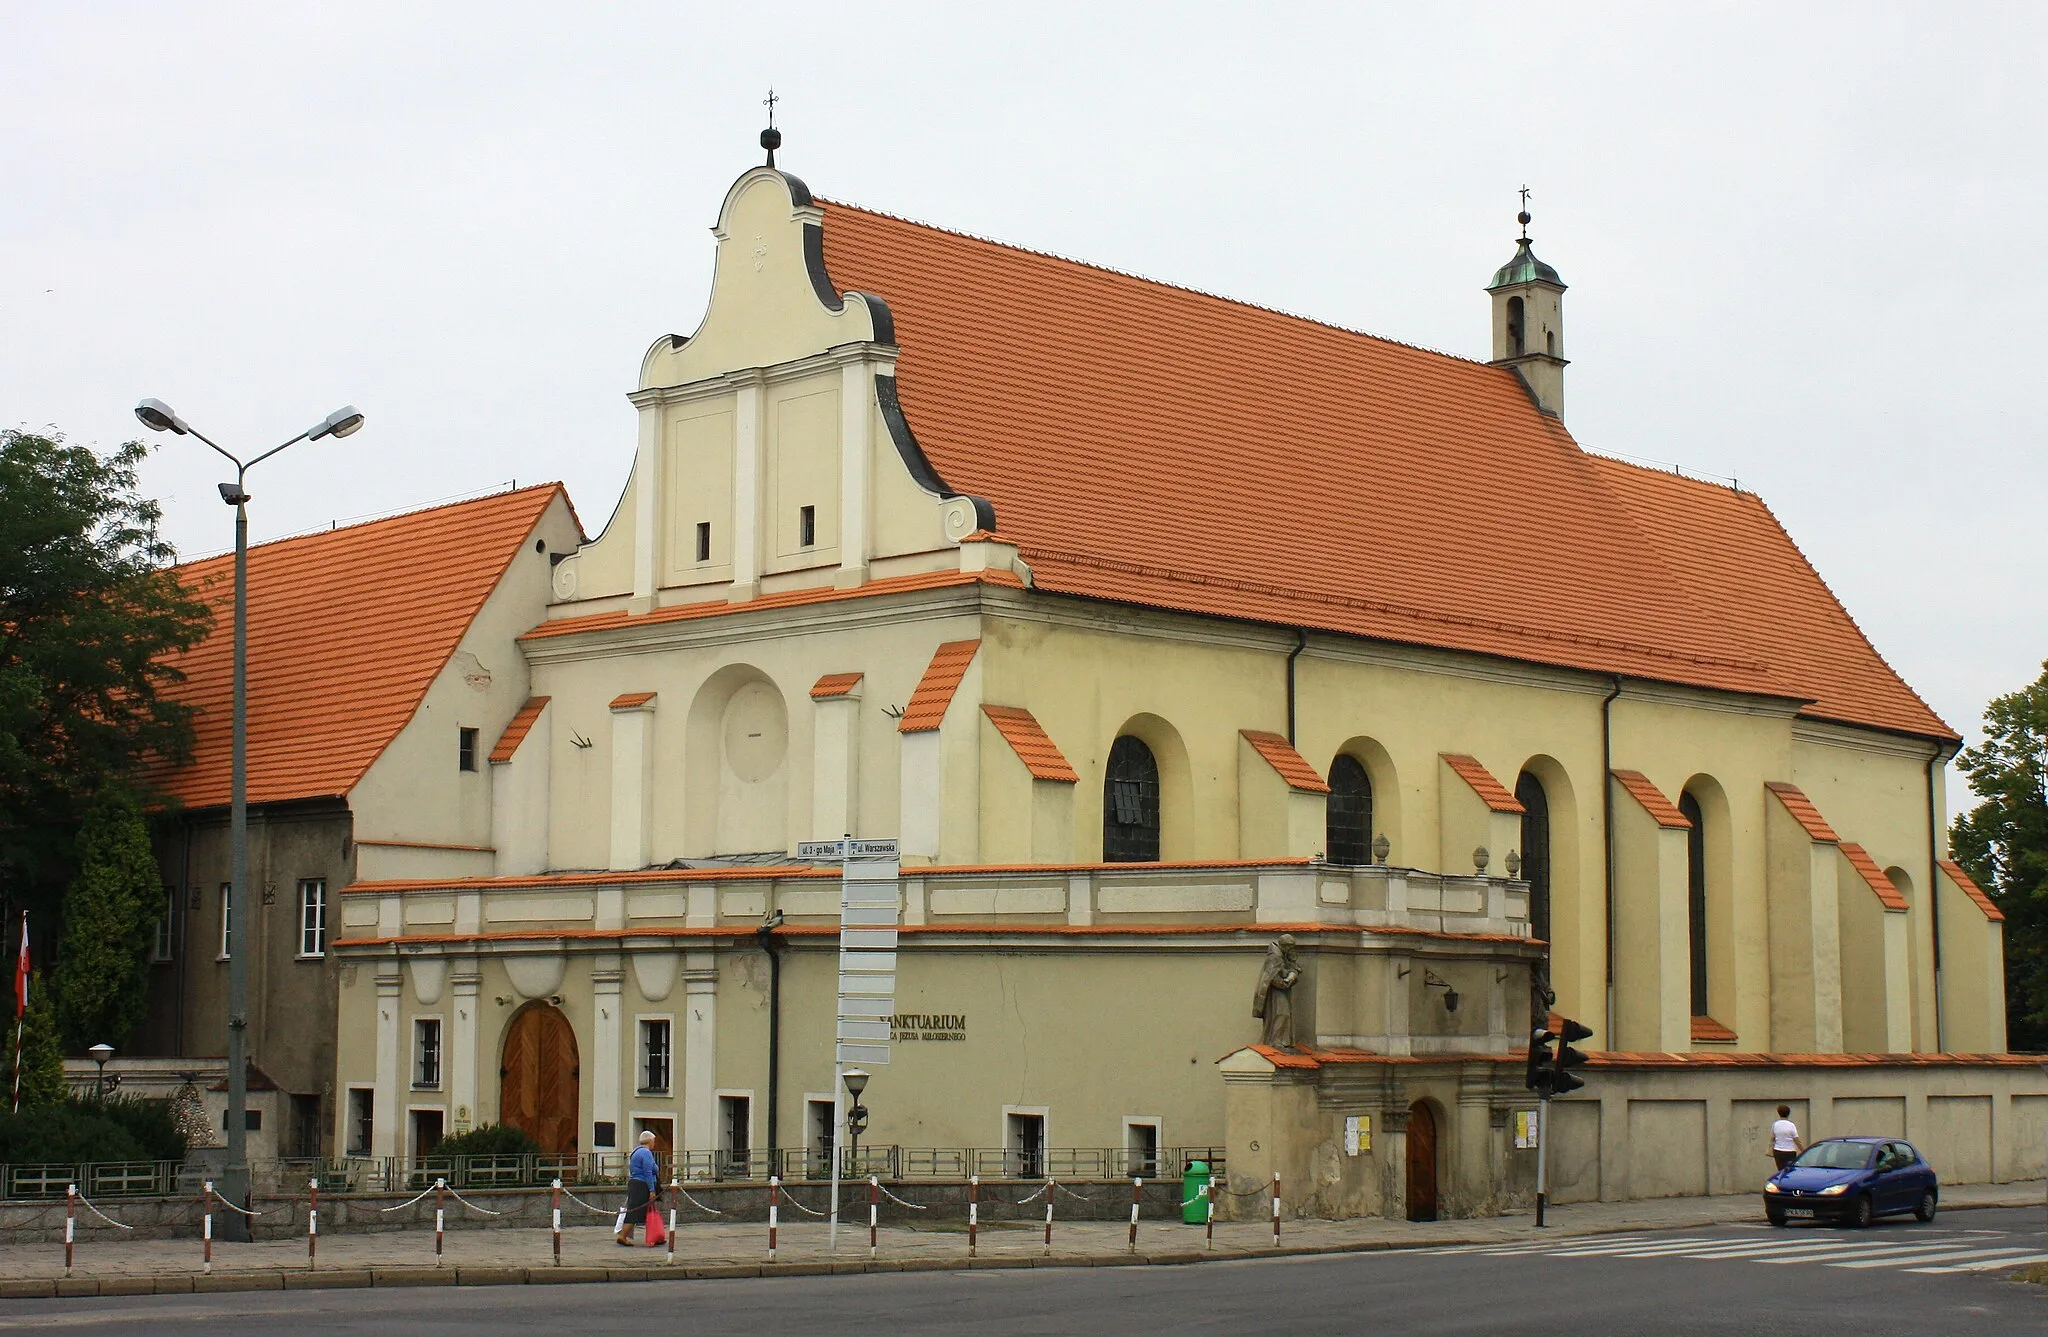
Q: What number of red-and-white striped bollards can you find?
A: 13